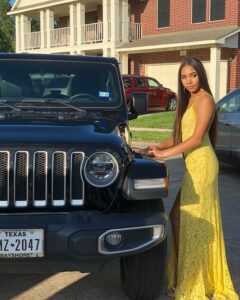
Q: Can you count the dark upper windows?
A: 3